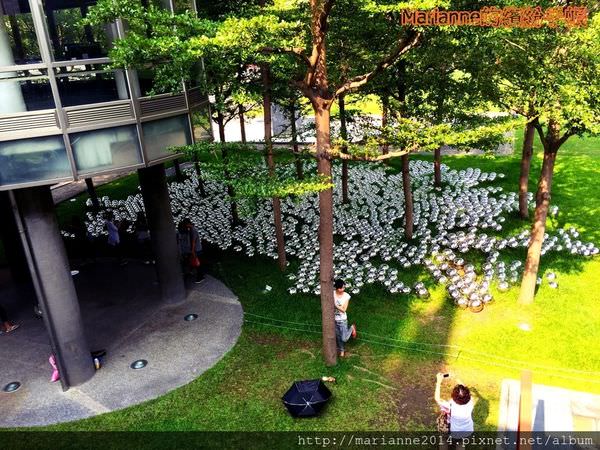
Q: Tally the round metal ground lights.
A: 3